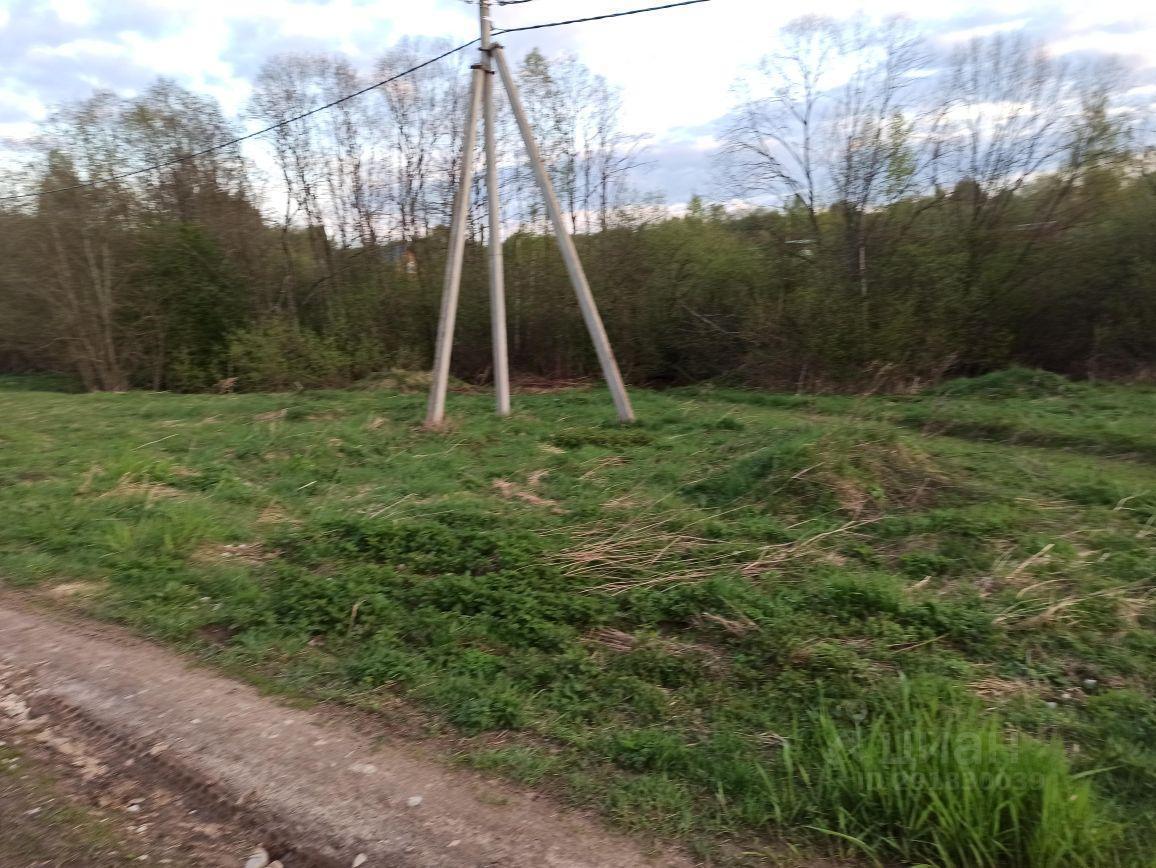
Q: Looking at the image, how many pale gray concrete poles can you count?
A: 3